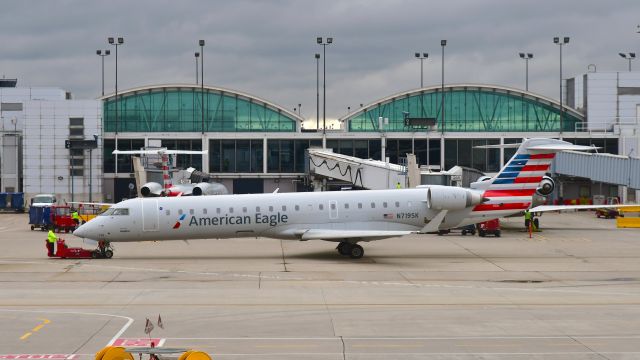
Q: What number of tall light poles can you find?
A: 11